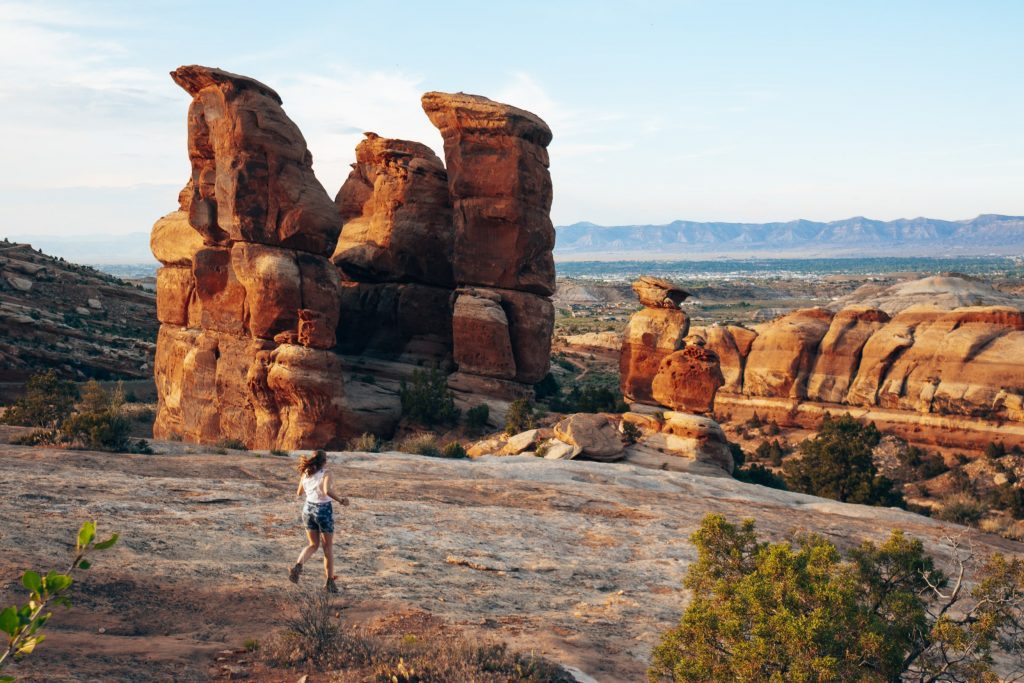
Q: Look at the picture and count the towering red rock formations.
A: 3